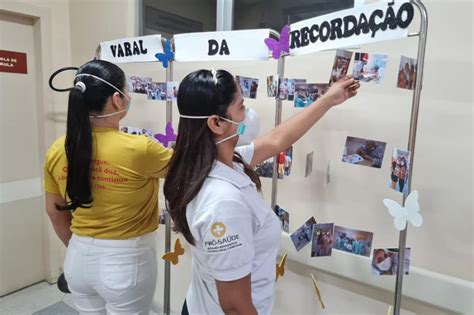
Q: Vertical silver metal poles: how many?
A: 3